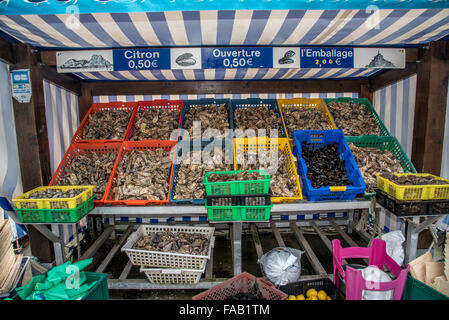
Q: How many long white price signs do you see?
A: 1